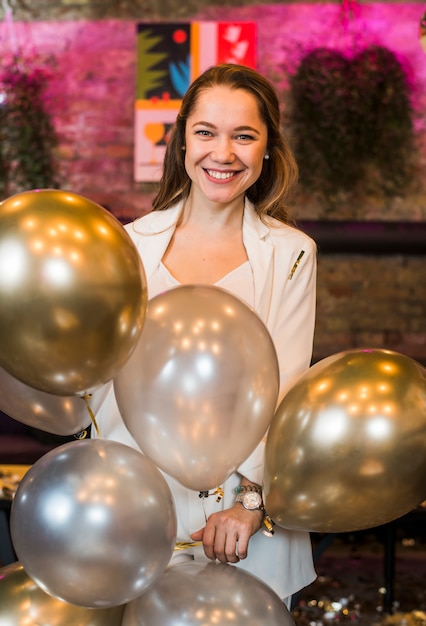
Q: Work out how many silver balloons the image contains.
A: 4